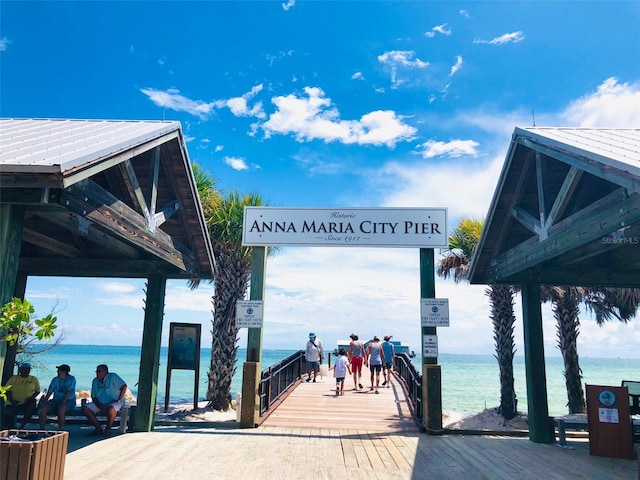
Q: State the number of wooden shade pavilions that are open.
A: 2